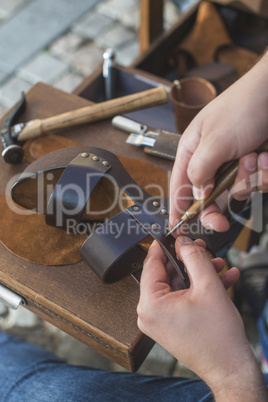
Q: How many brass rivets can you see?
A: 7